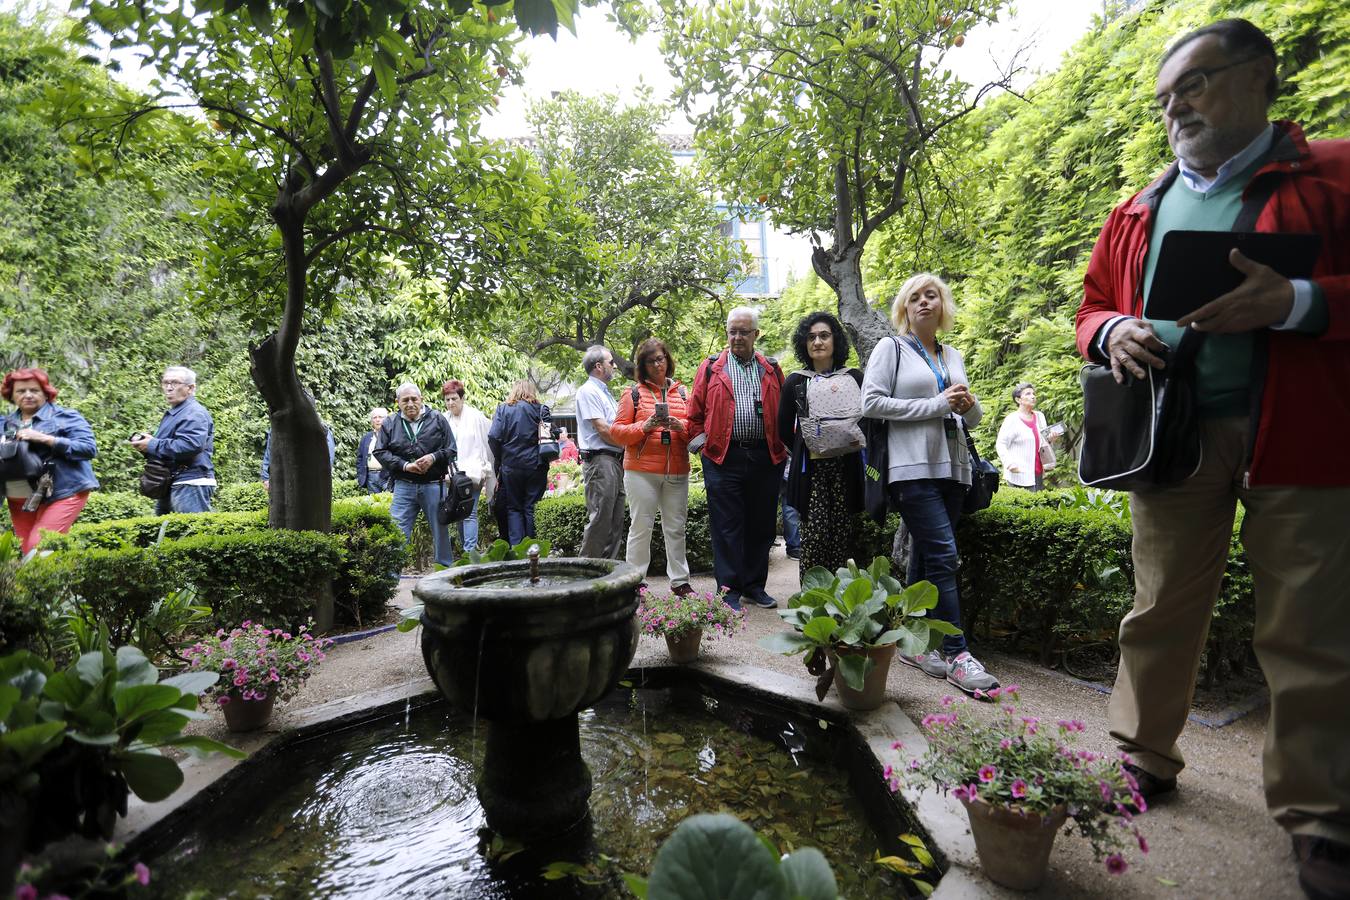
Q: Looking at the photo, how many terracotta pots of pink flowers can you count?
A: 3